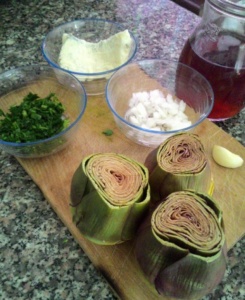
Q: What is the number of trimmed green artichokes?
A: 3